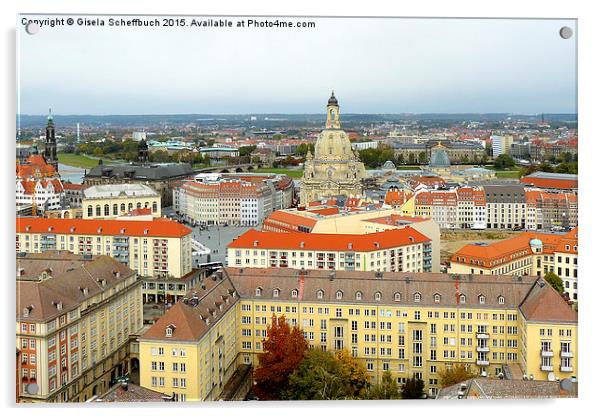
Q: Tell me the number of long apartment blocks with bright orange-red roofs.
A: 2